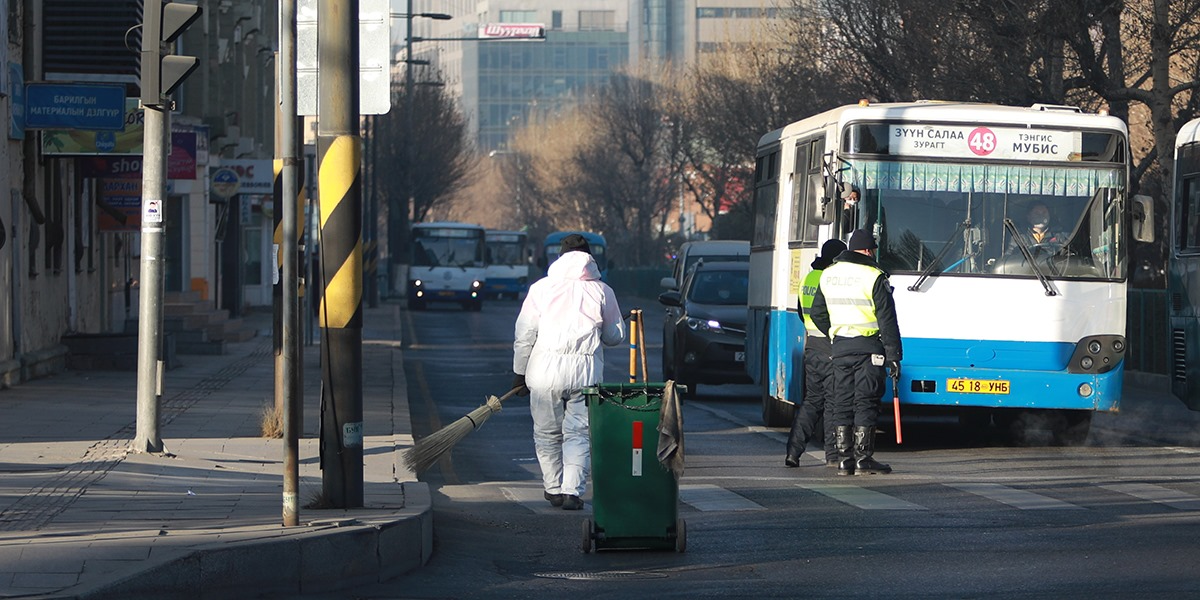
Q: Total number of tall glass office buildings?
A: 1